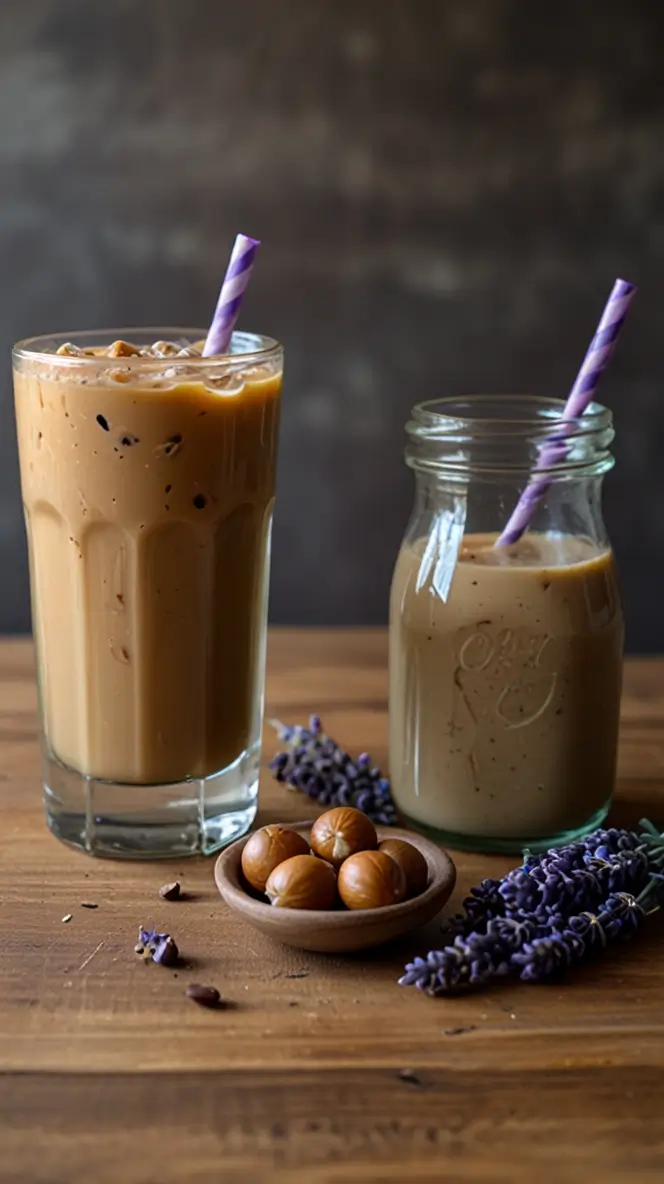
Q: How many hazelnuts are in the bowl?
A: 5